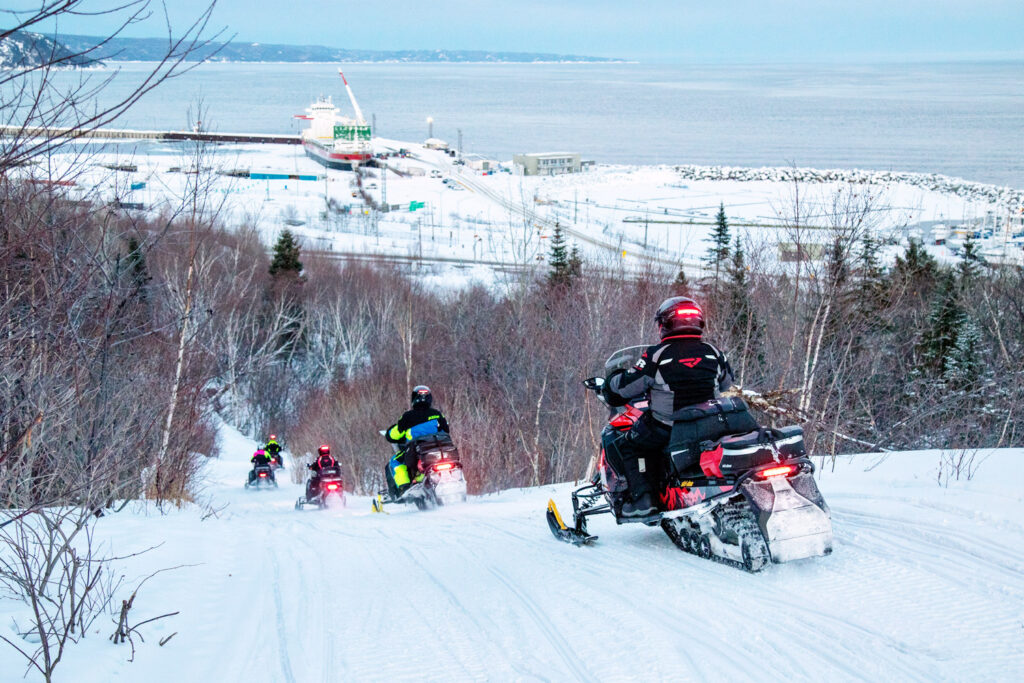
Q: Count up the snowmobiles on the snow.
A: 5